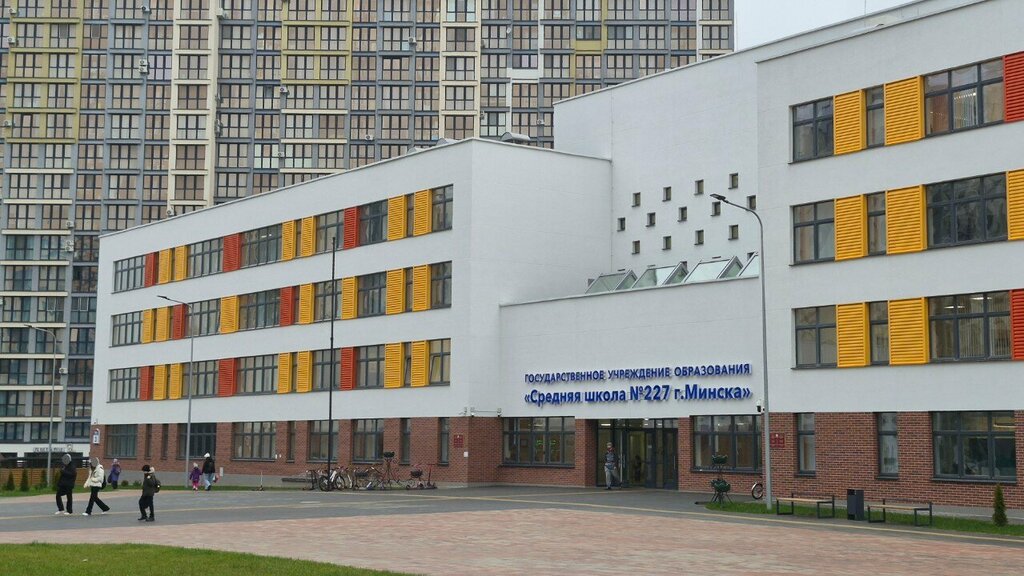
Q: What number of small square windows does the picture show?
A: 13